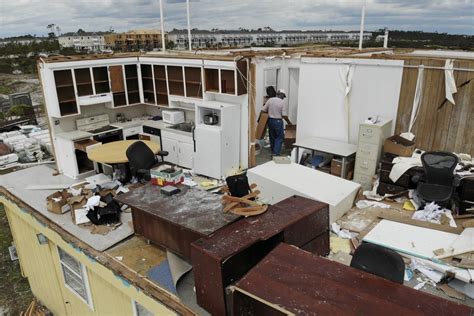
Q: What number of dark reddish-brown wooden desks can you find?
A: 3